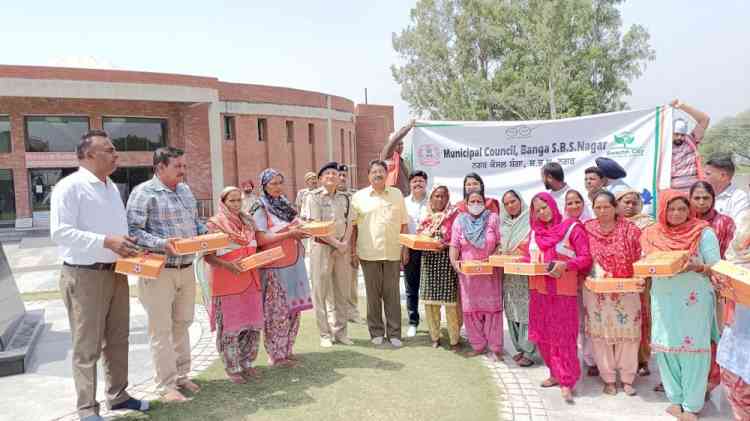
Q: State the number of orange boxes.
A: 11